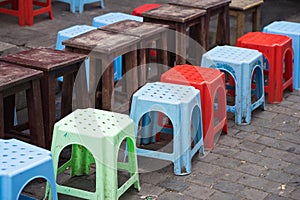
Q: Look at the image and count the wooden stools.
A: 7